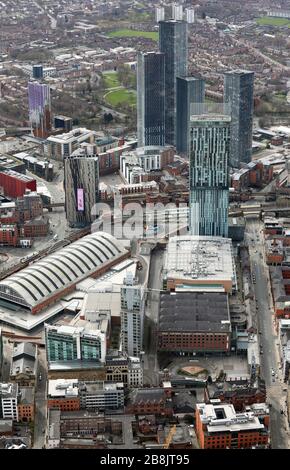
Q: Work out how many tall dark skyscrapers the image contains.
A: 4